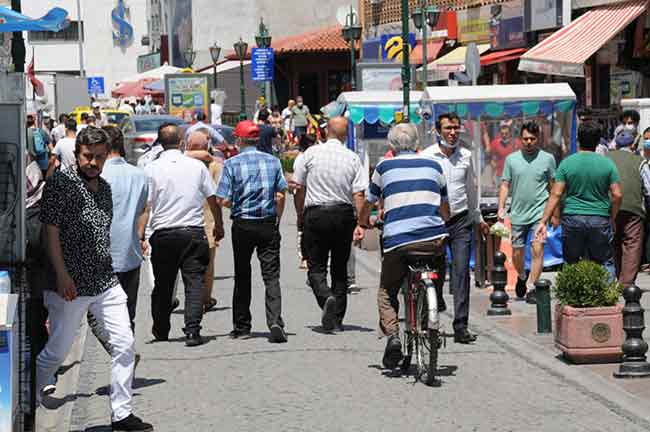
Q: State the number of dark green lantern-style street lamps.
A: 6